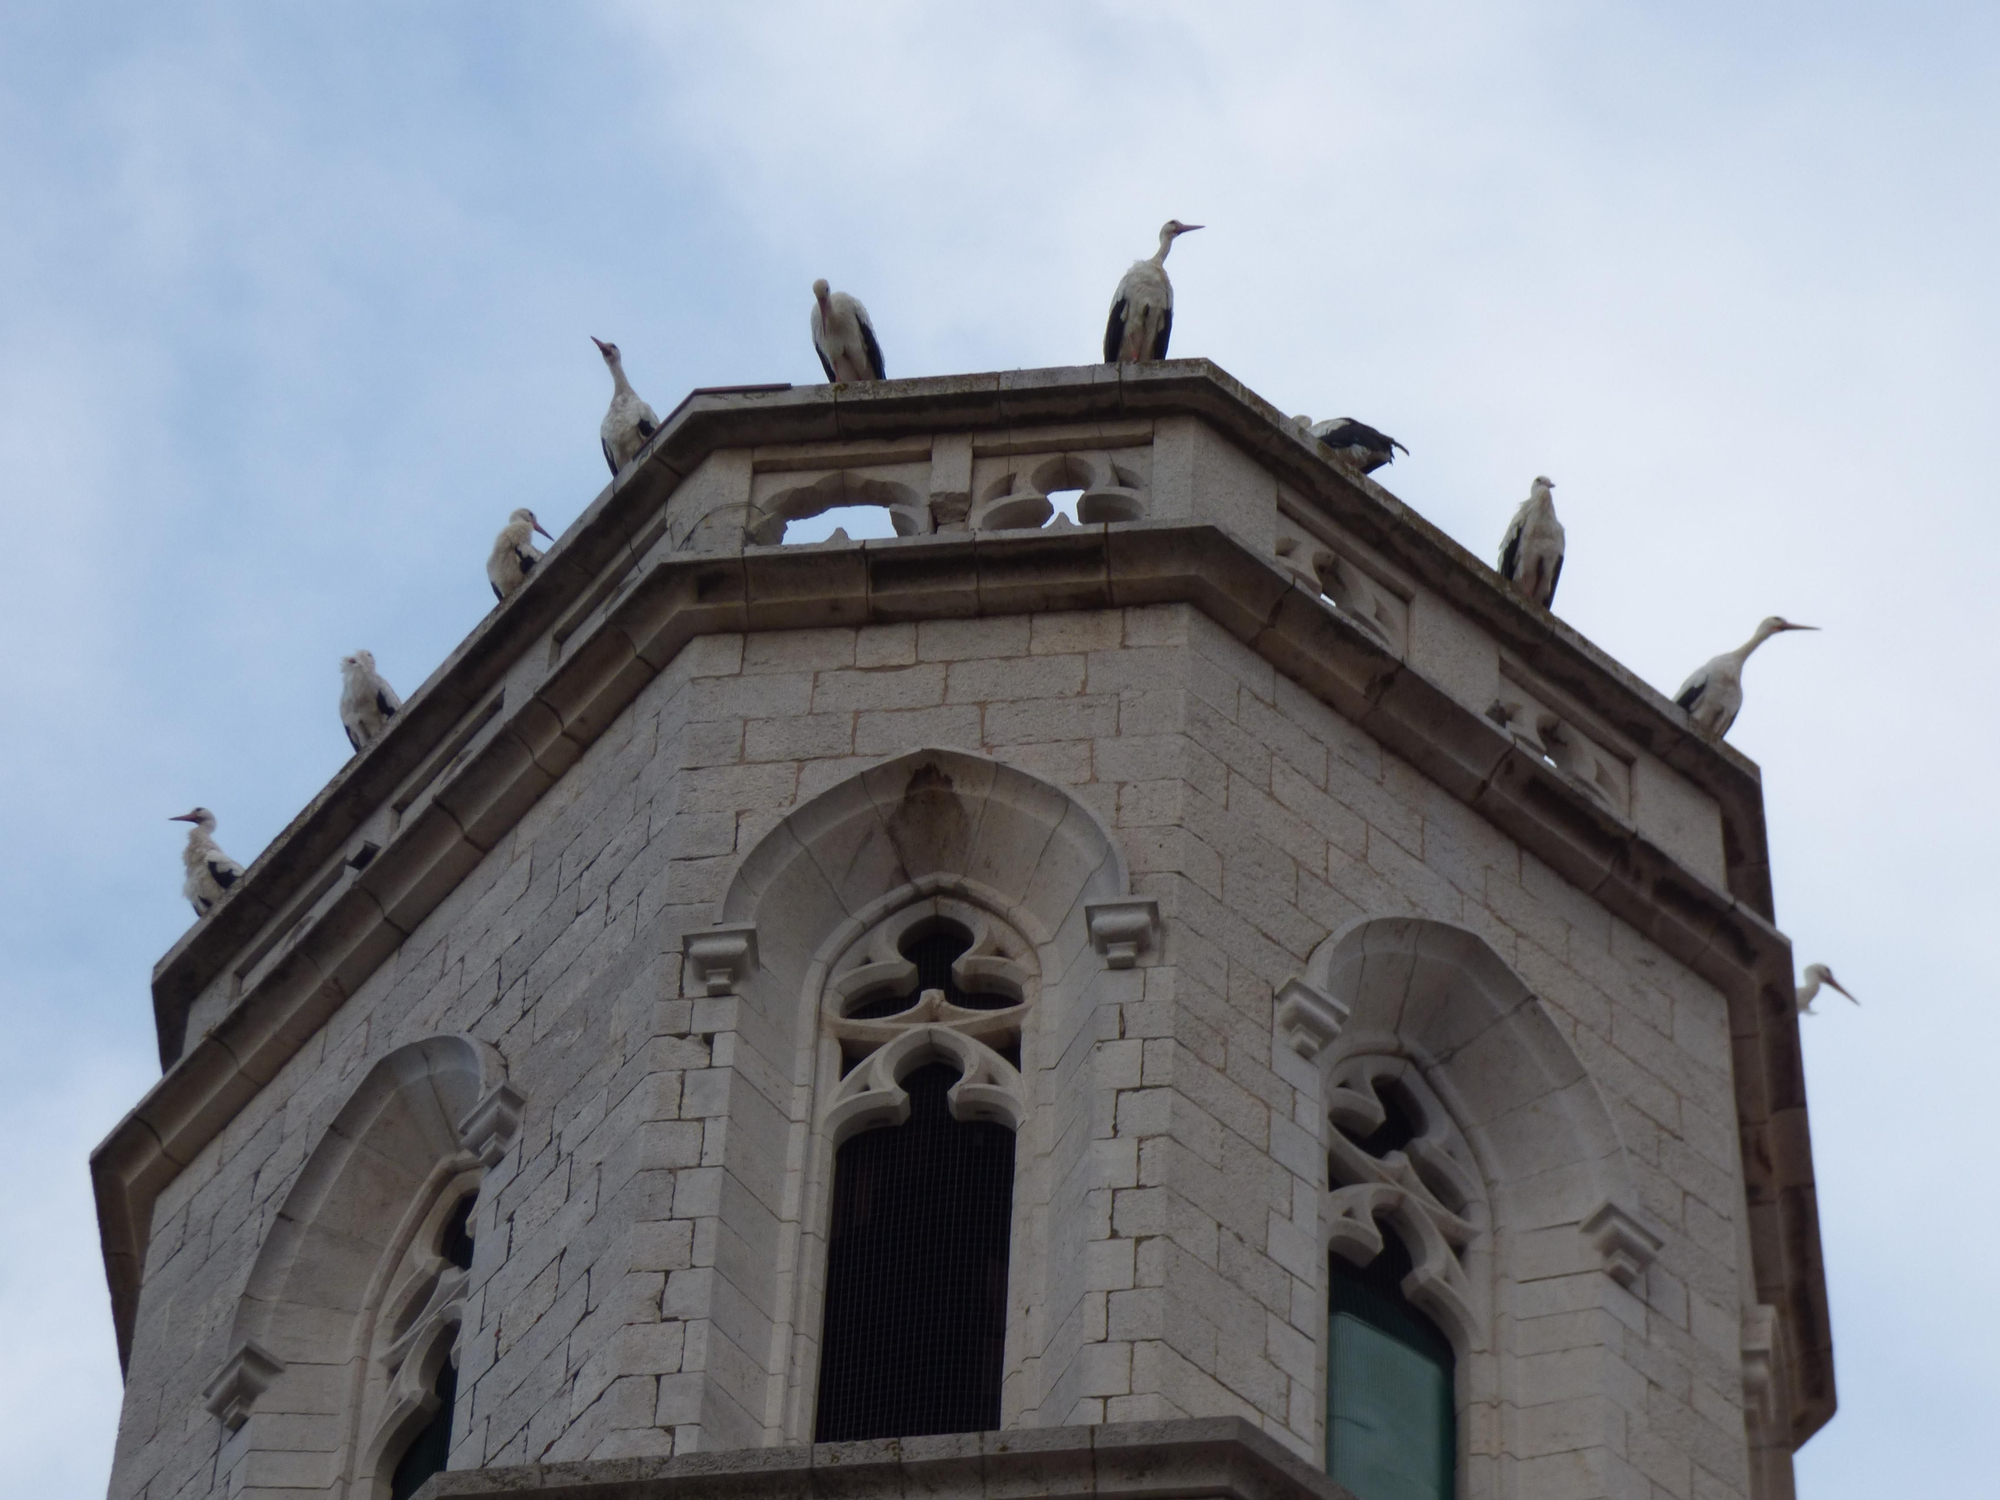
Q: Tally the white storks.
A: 10